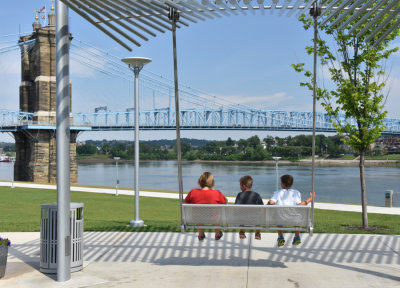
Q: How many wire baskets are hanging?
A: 0